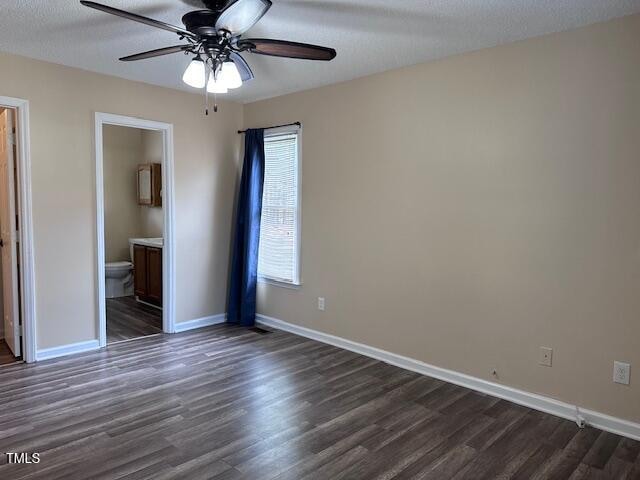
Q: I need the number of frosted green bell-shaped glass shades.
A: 0